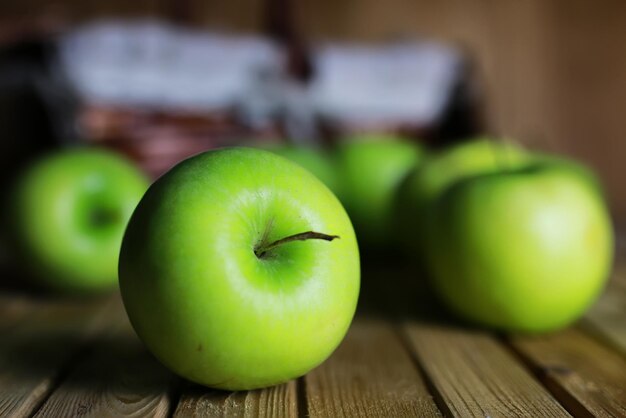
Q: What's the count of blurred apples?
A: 5